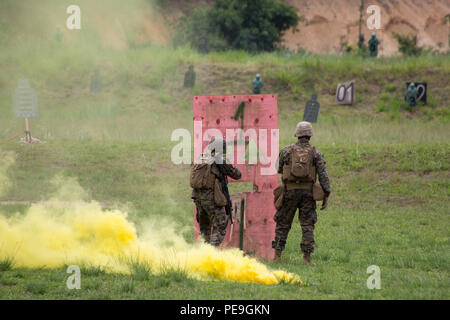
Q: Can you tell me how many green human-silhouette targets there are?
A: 3